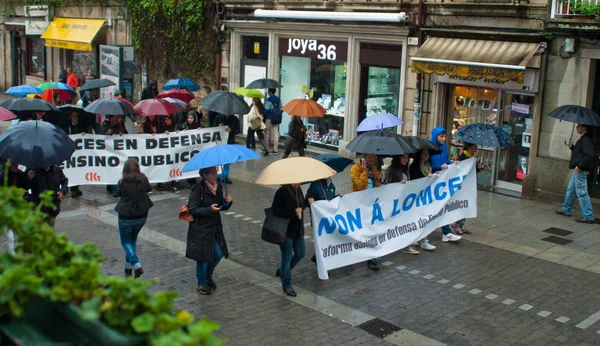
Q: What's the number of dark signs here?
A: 1